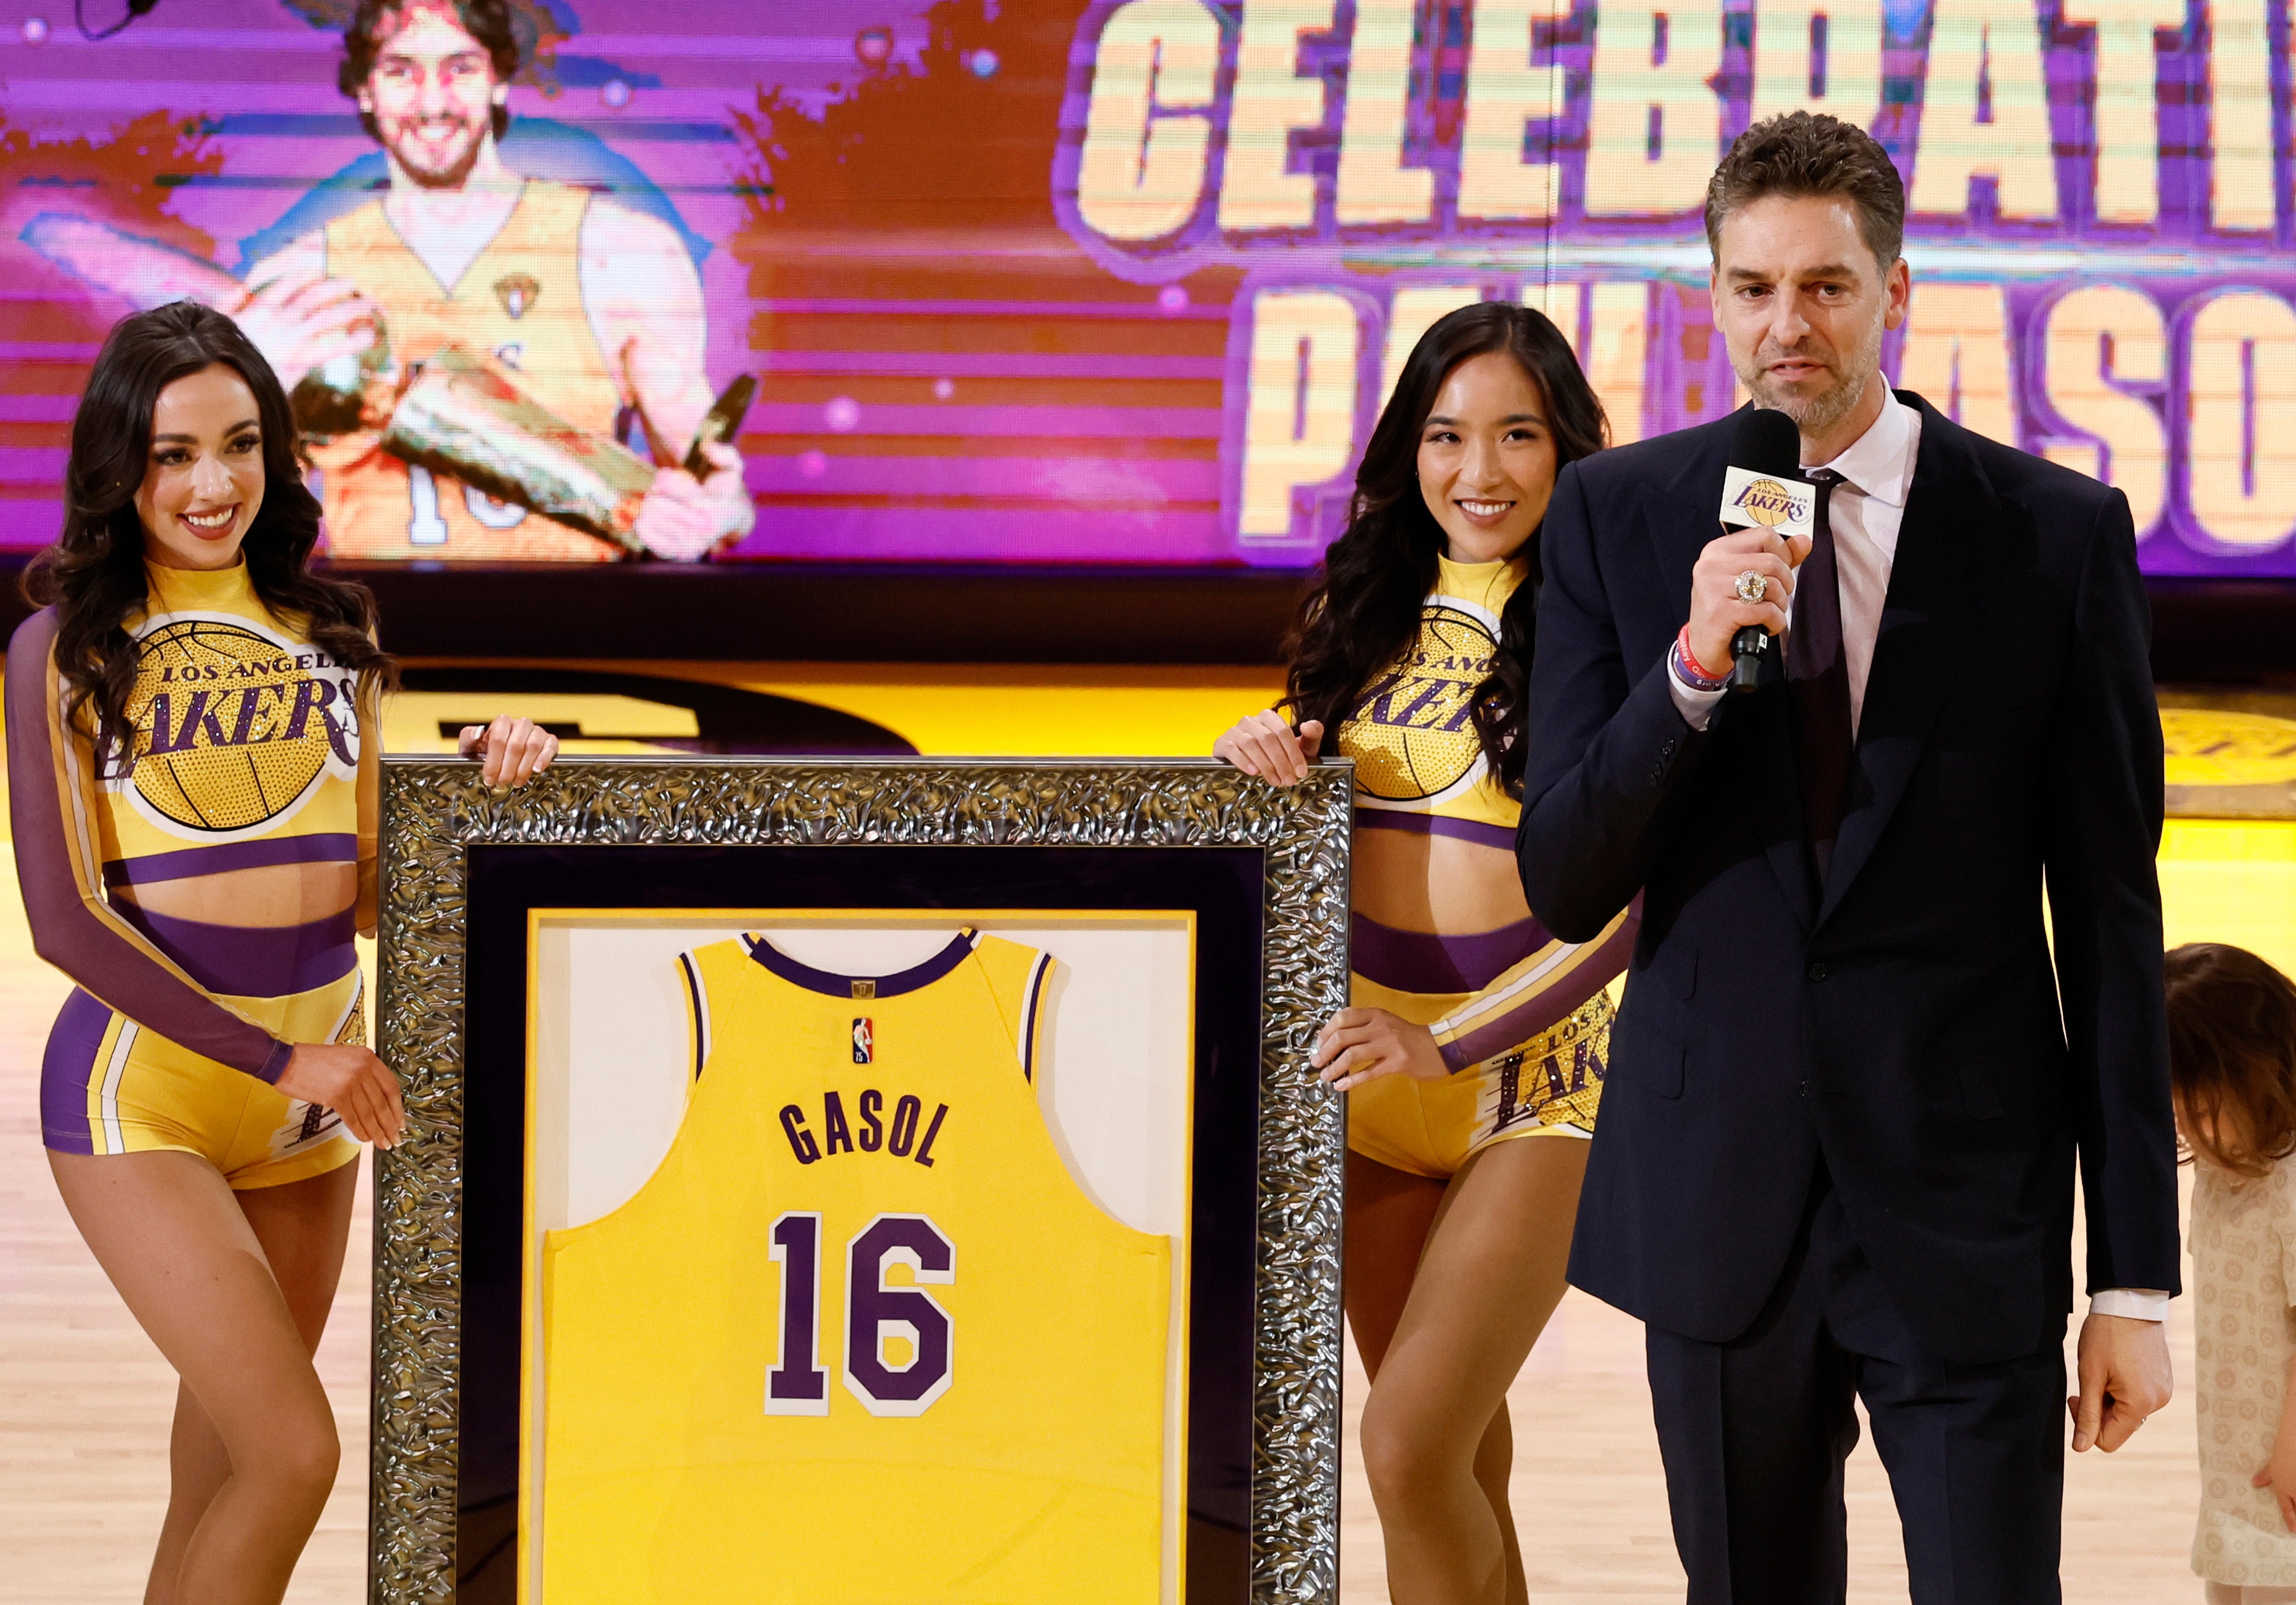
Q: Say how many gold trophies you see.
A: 1